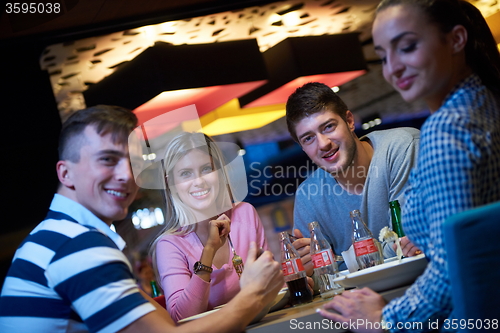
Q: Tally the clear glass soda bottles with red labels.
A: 3